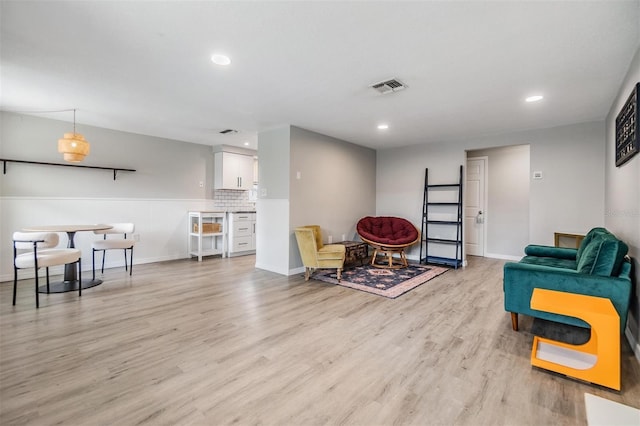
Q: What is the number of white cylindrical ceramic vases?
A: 0